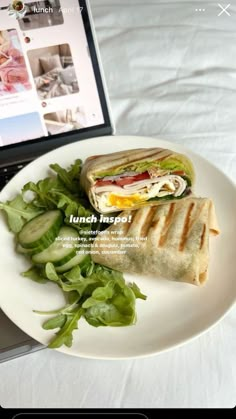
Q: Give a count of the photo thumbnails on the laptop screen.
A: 5